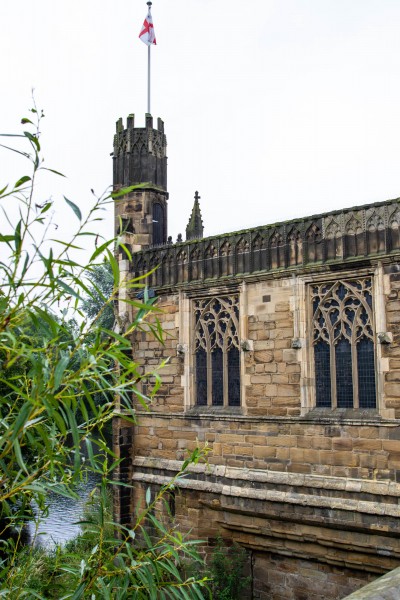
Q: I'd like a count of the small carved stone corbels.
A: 4